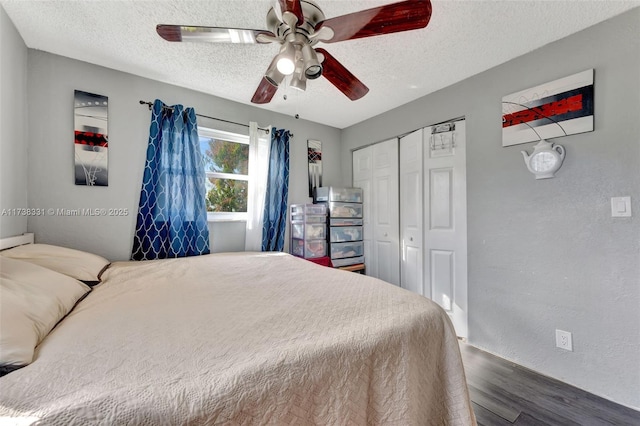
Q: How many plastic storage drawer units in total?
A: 2